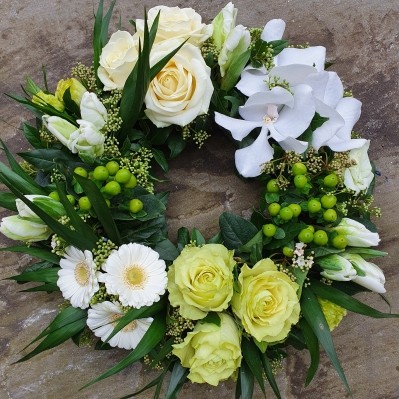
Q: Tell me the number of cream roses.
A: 3